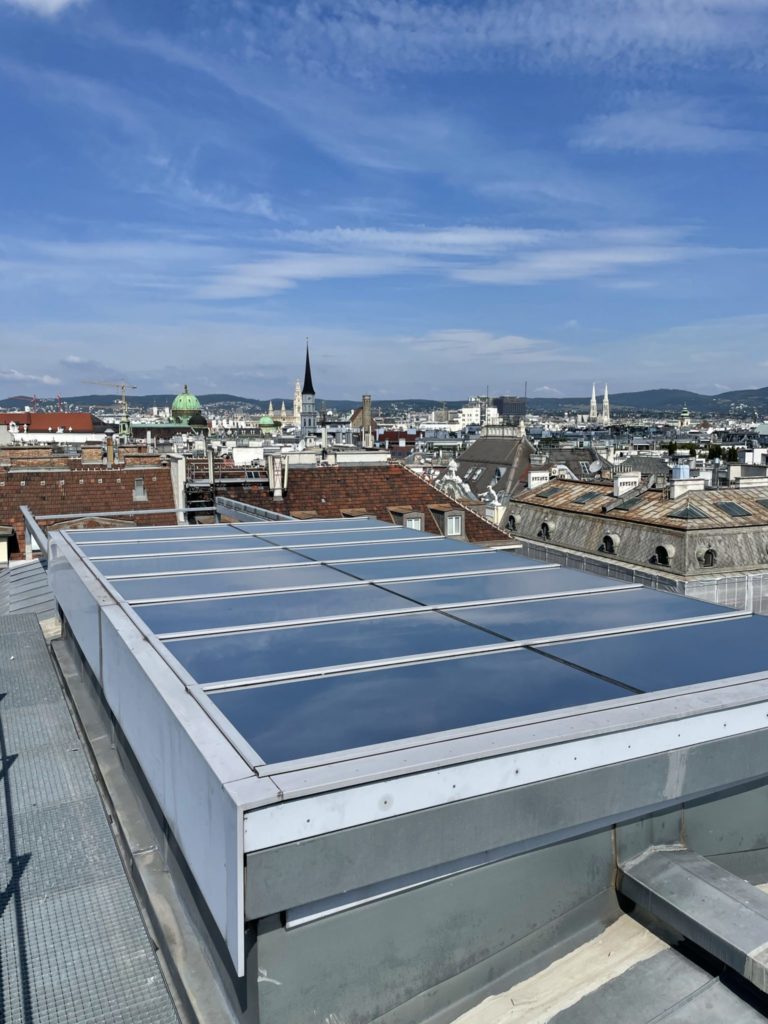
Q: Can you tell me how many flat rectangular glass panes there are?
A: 14